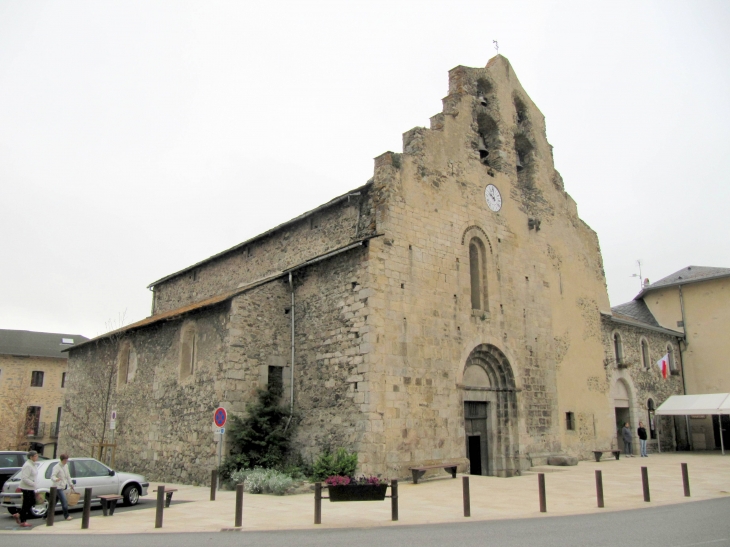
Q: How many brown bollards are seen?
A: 12